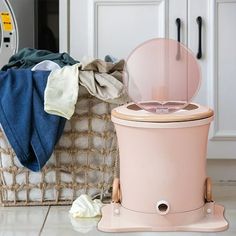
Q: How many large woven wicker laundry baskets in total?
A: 1